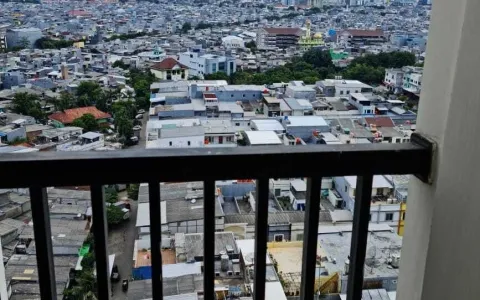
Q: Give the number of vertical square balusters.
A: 7